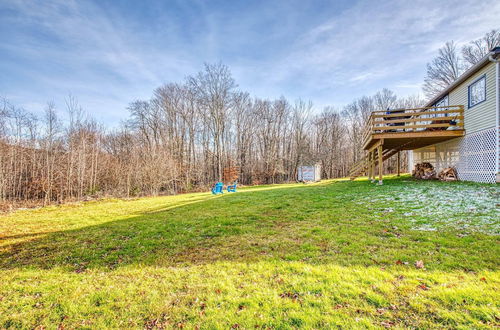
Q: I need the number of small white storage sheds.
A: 1